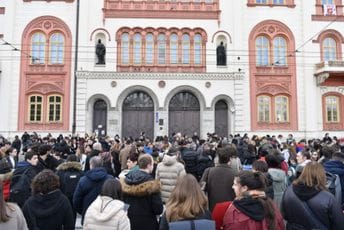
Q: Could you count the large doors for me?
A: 2